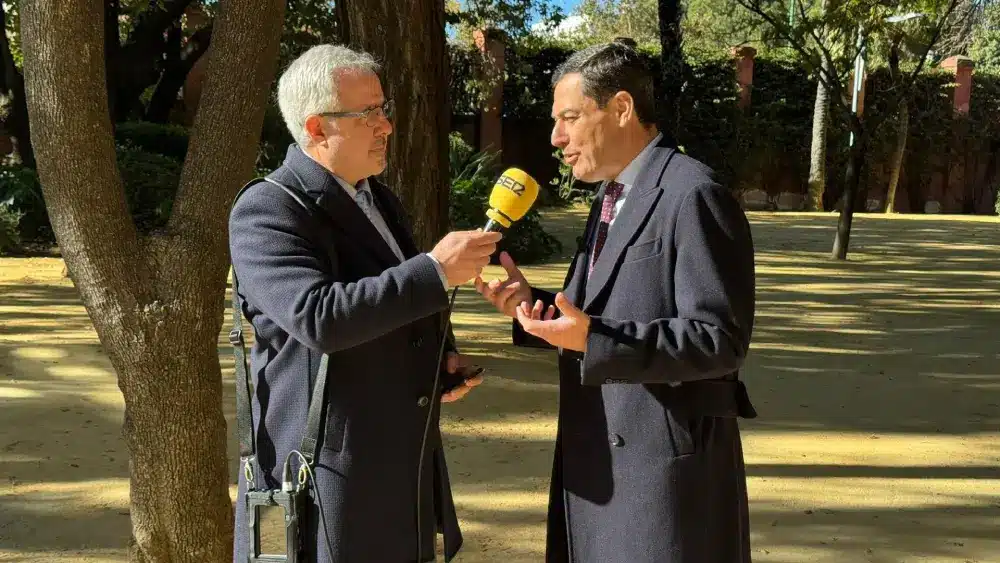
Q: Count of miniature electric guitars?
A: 0